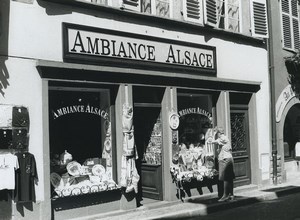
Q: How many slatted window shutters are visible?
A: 6